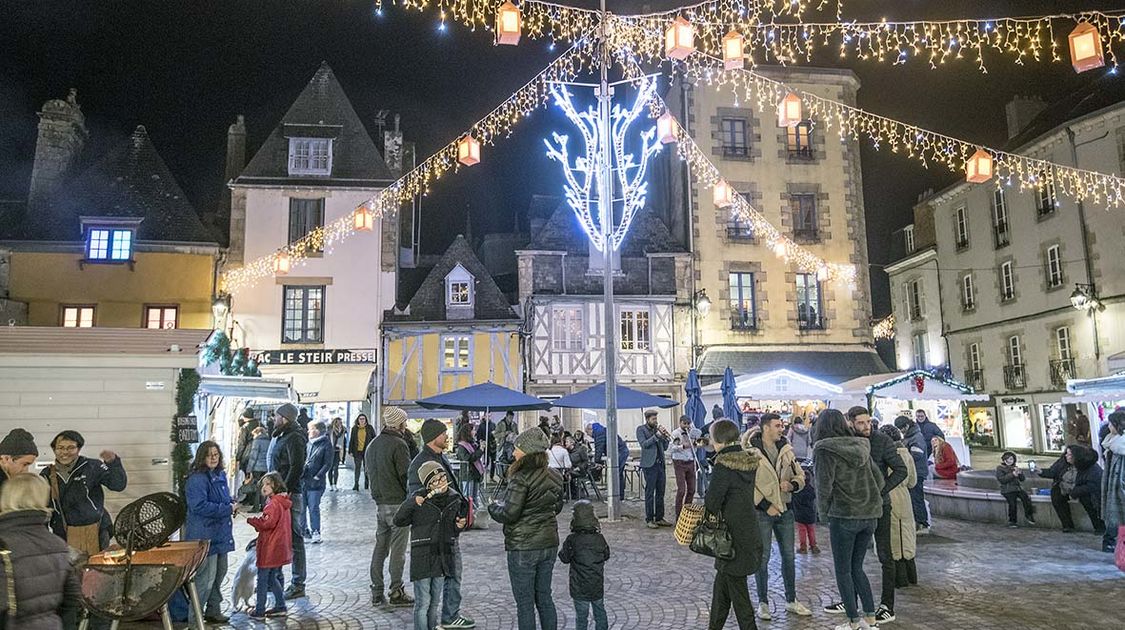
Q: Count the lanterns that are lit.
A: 13